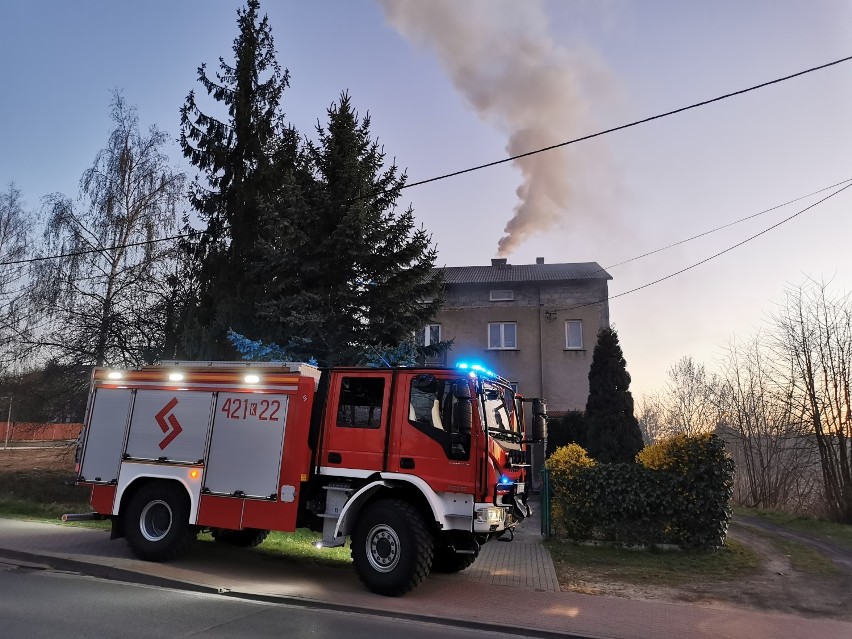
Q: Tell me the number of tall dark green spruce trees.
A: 2